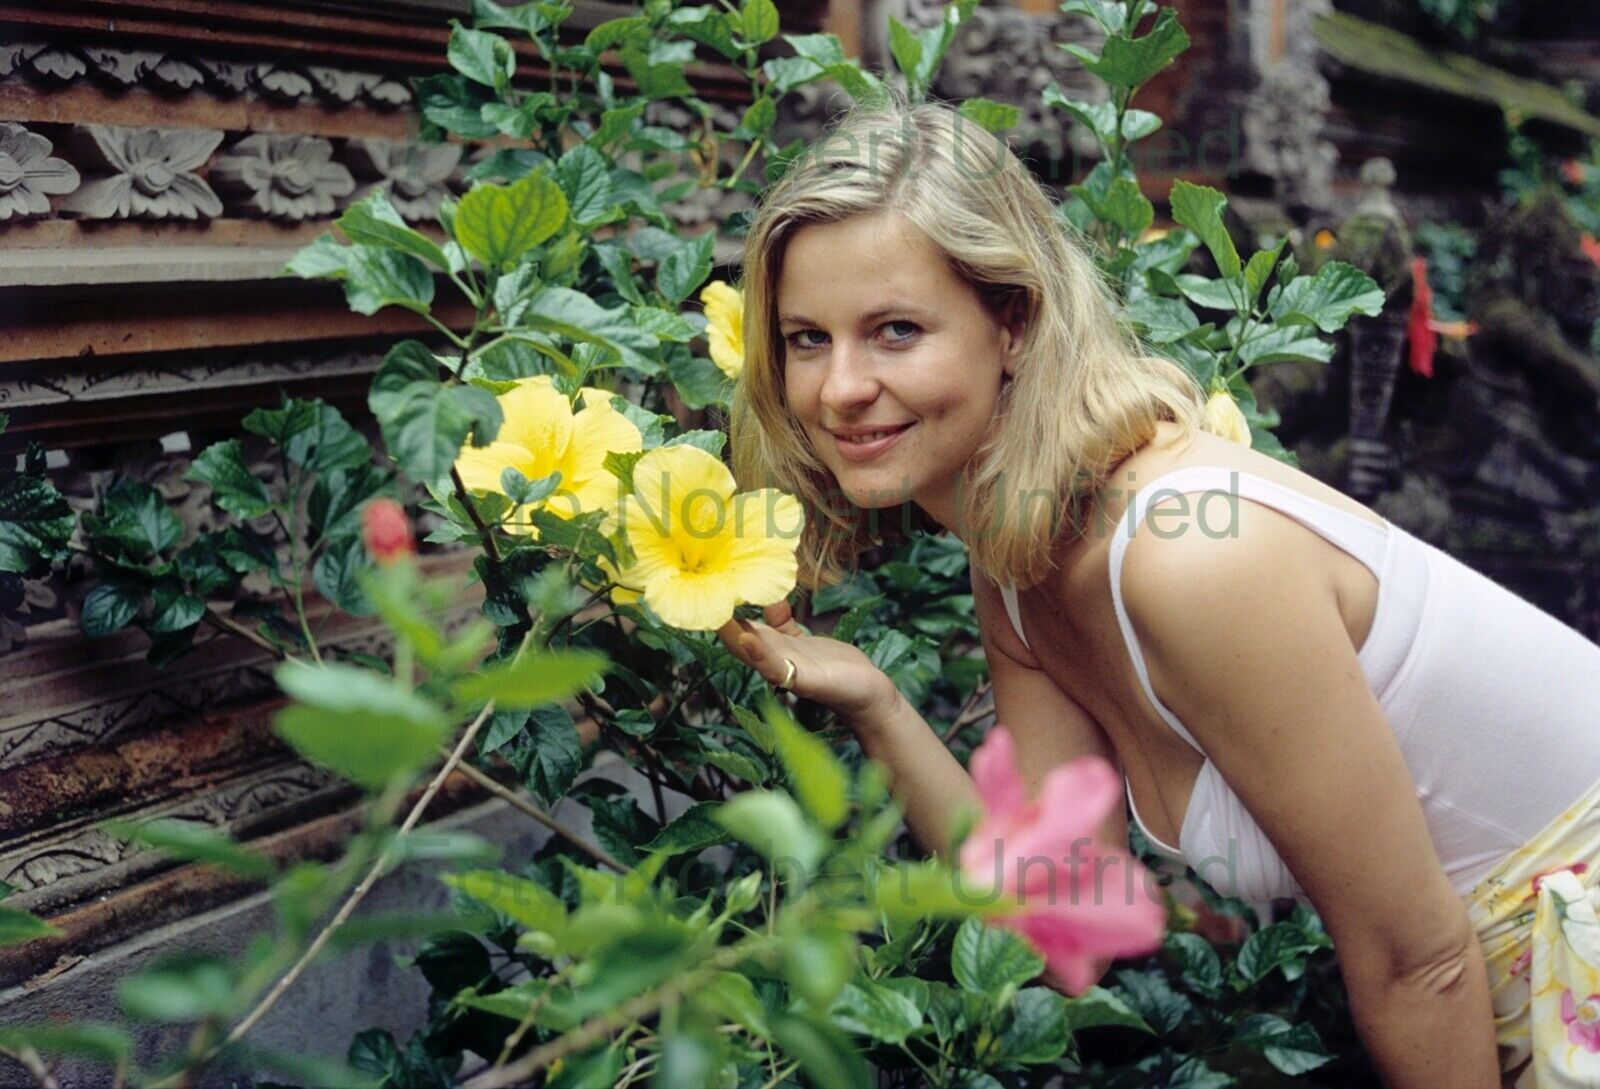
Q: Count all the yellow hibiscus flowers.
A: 4